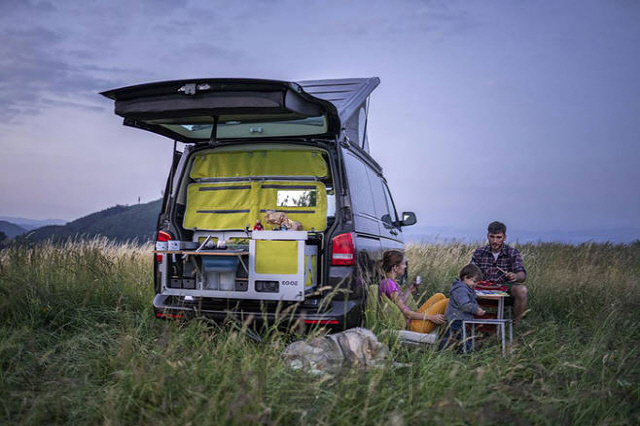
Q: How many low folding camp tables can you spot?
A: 1